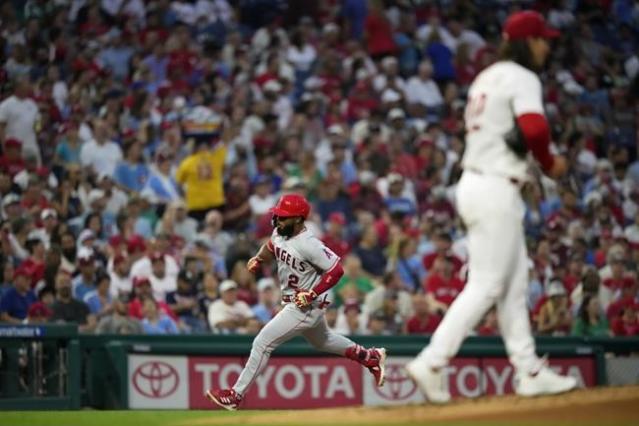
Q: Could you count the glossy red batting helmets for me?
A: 1